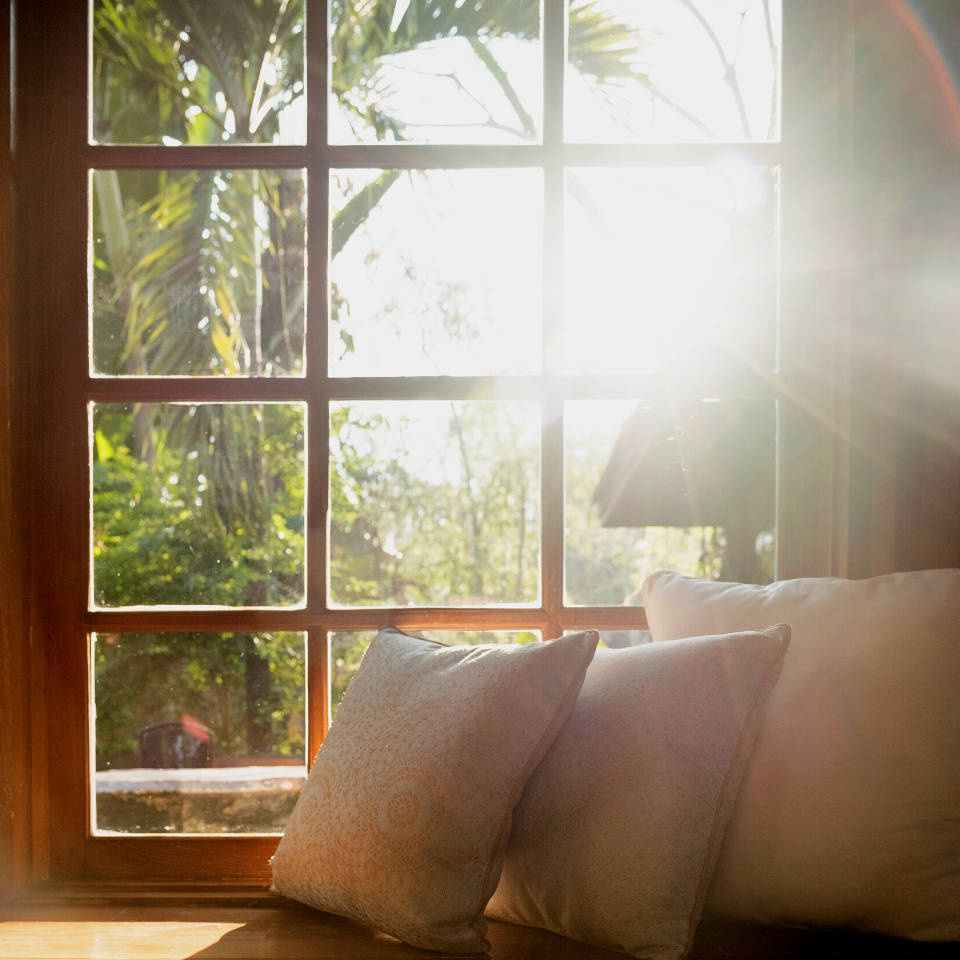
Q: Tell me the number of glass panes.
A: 12